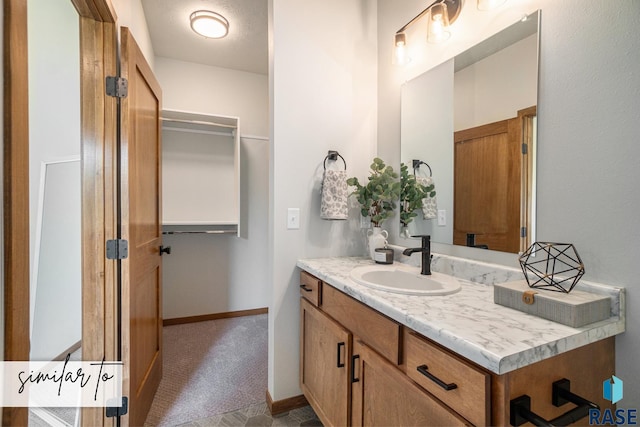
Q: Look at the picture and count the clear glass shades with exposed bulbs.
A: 3